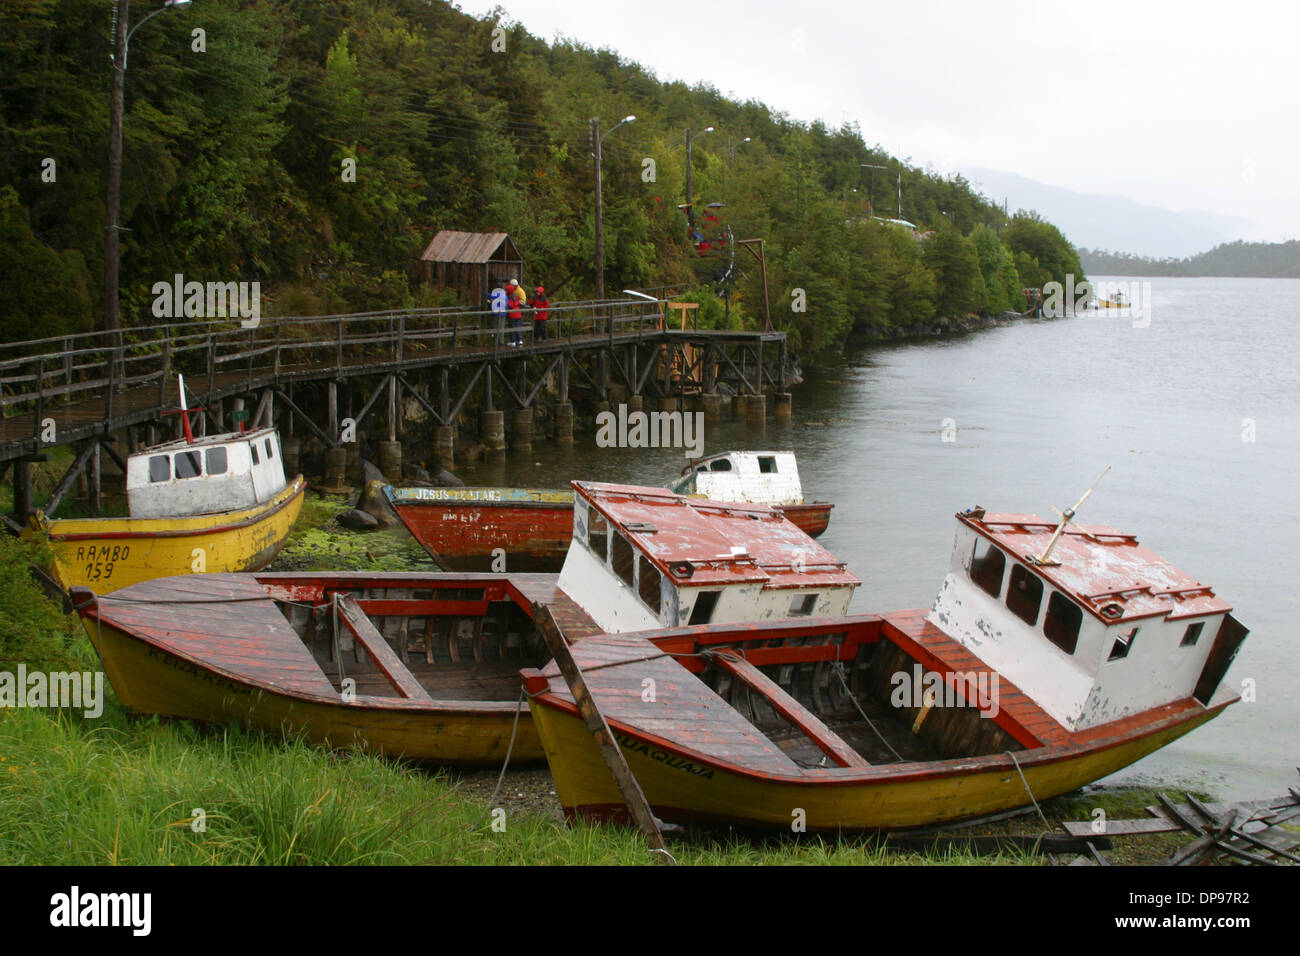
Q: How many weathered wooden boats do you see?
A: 4